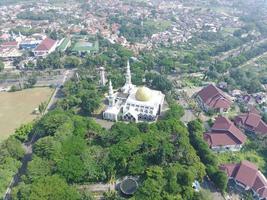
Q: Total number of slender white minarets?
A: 2